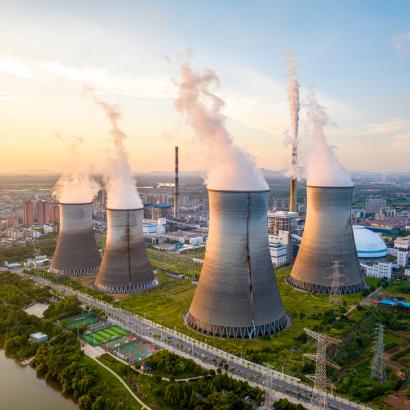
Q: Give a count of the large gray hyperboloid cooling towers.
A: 4